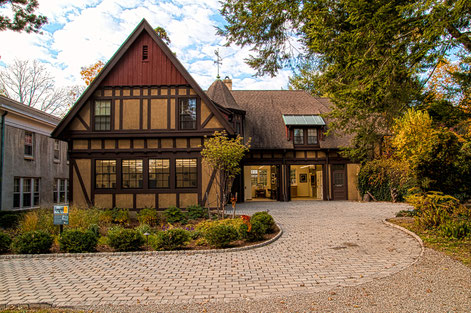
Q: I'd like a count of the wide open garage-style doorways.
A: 2